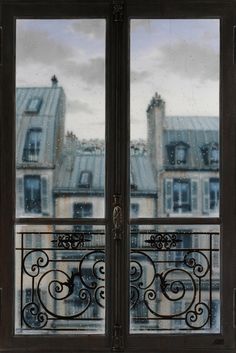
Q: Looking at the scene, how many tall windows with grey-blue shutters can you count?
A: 3